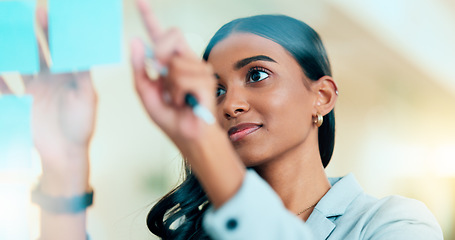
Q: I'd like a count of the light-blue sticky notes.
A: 3